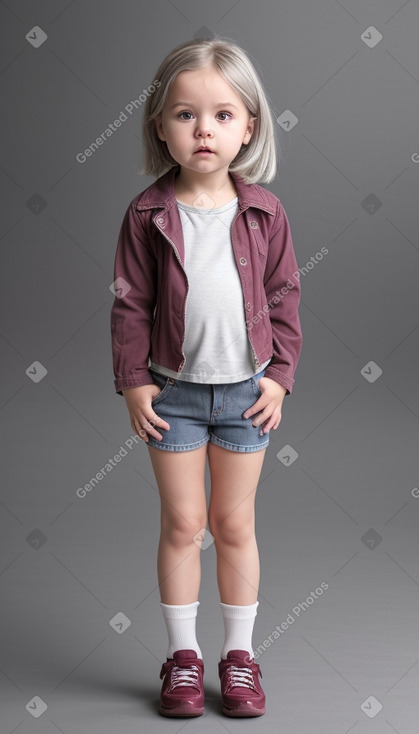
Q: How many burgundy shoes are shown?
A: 2